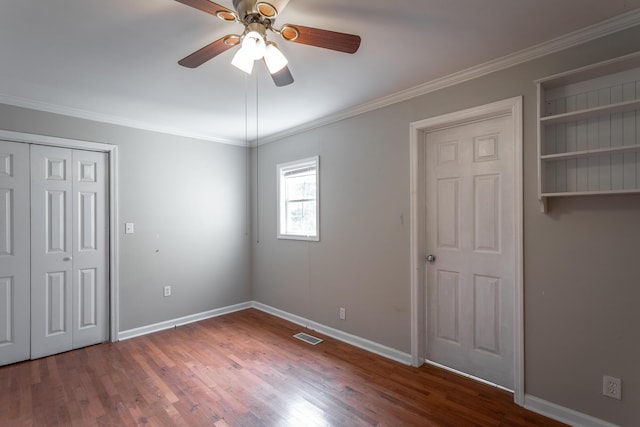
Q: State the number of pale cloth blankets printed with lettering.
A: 0